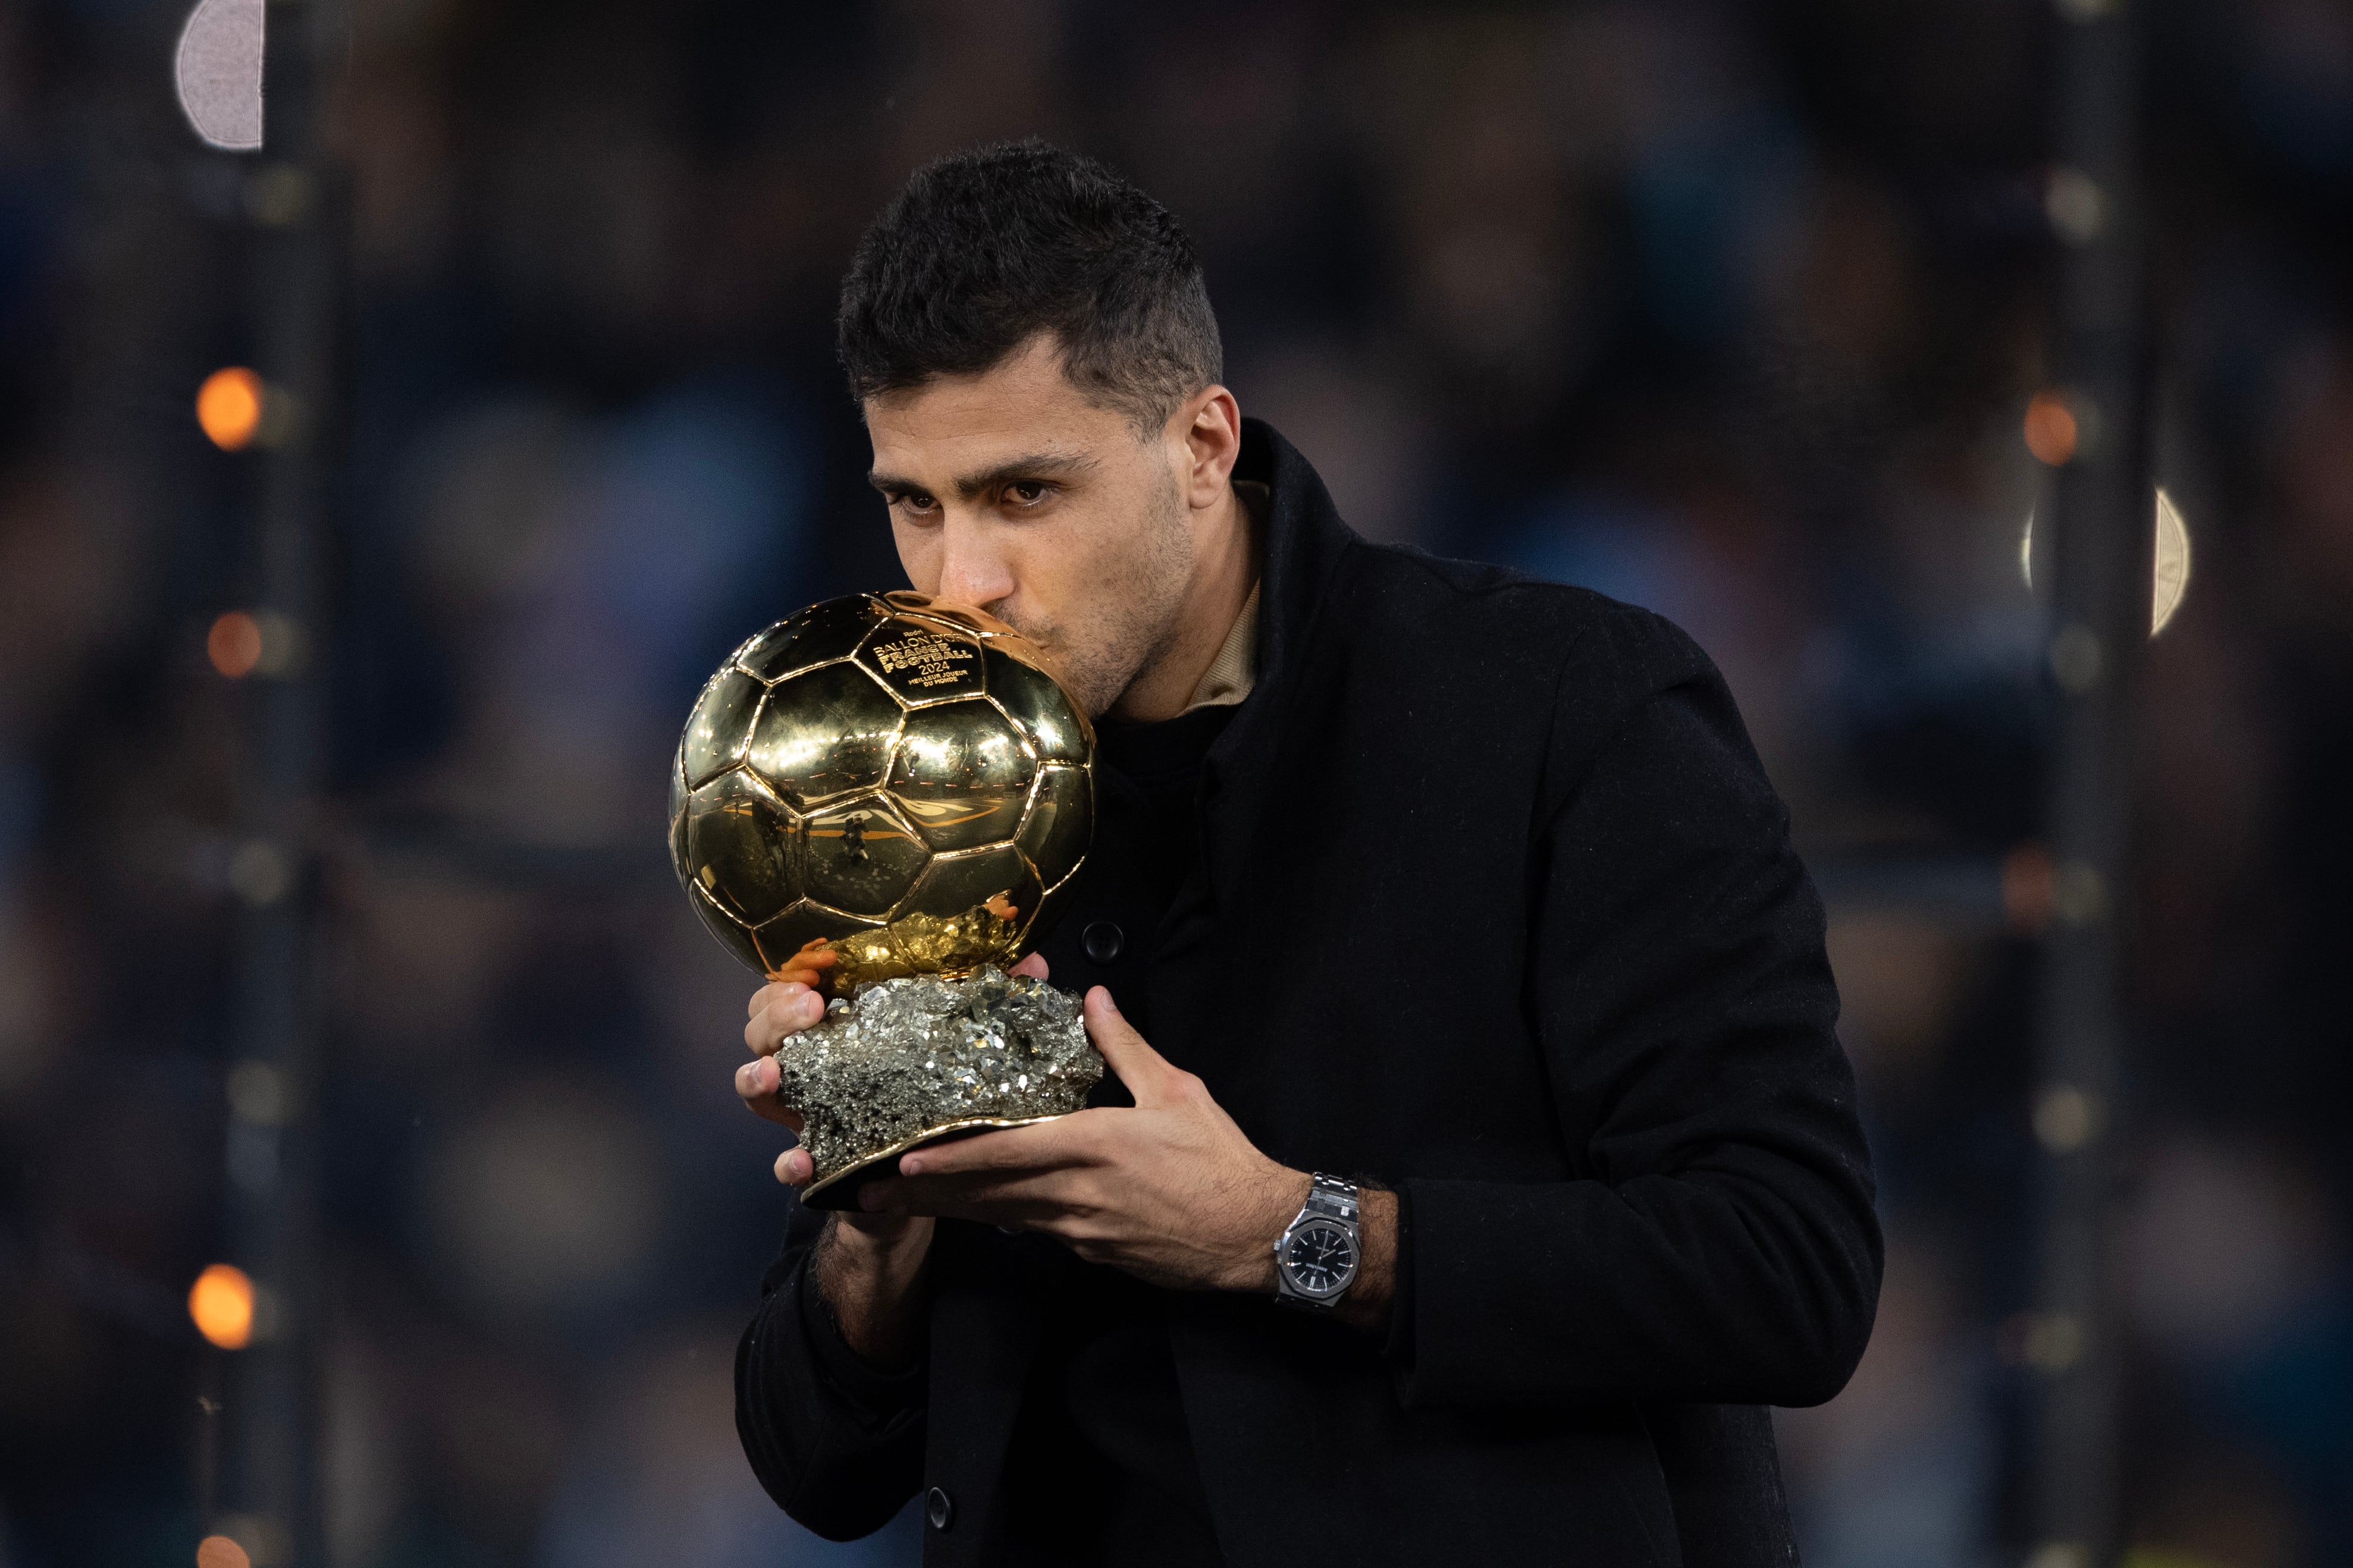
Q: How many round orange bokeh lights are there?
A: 6